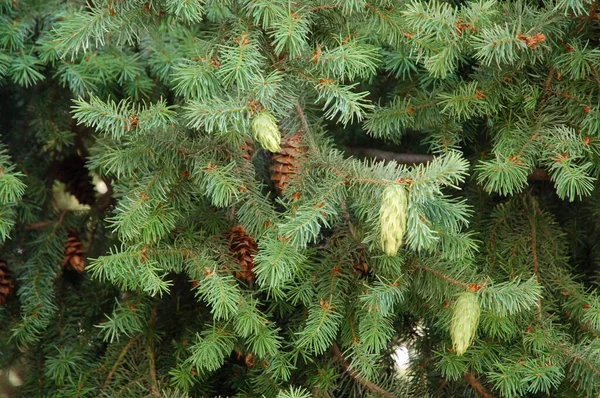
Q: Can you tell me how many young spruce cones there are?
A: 3